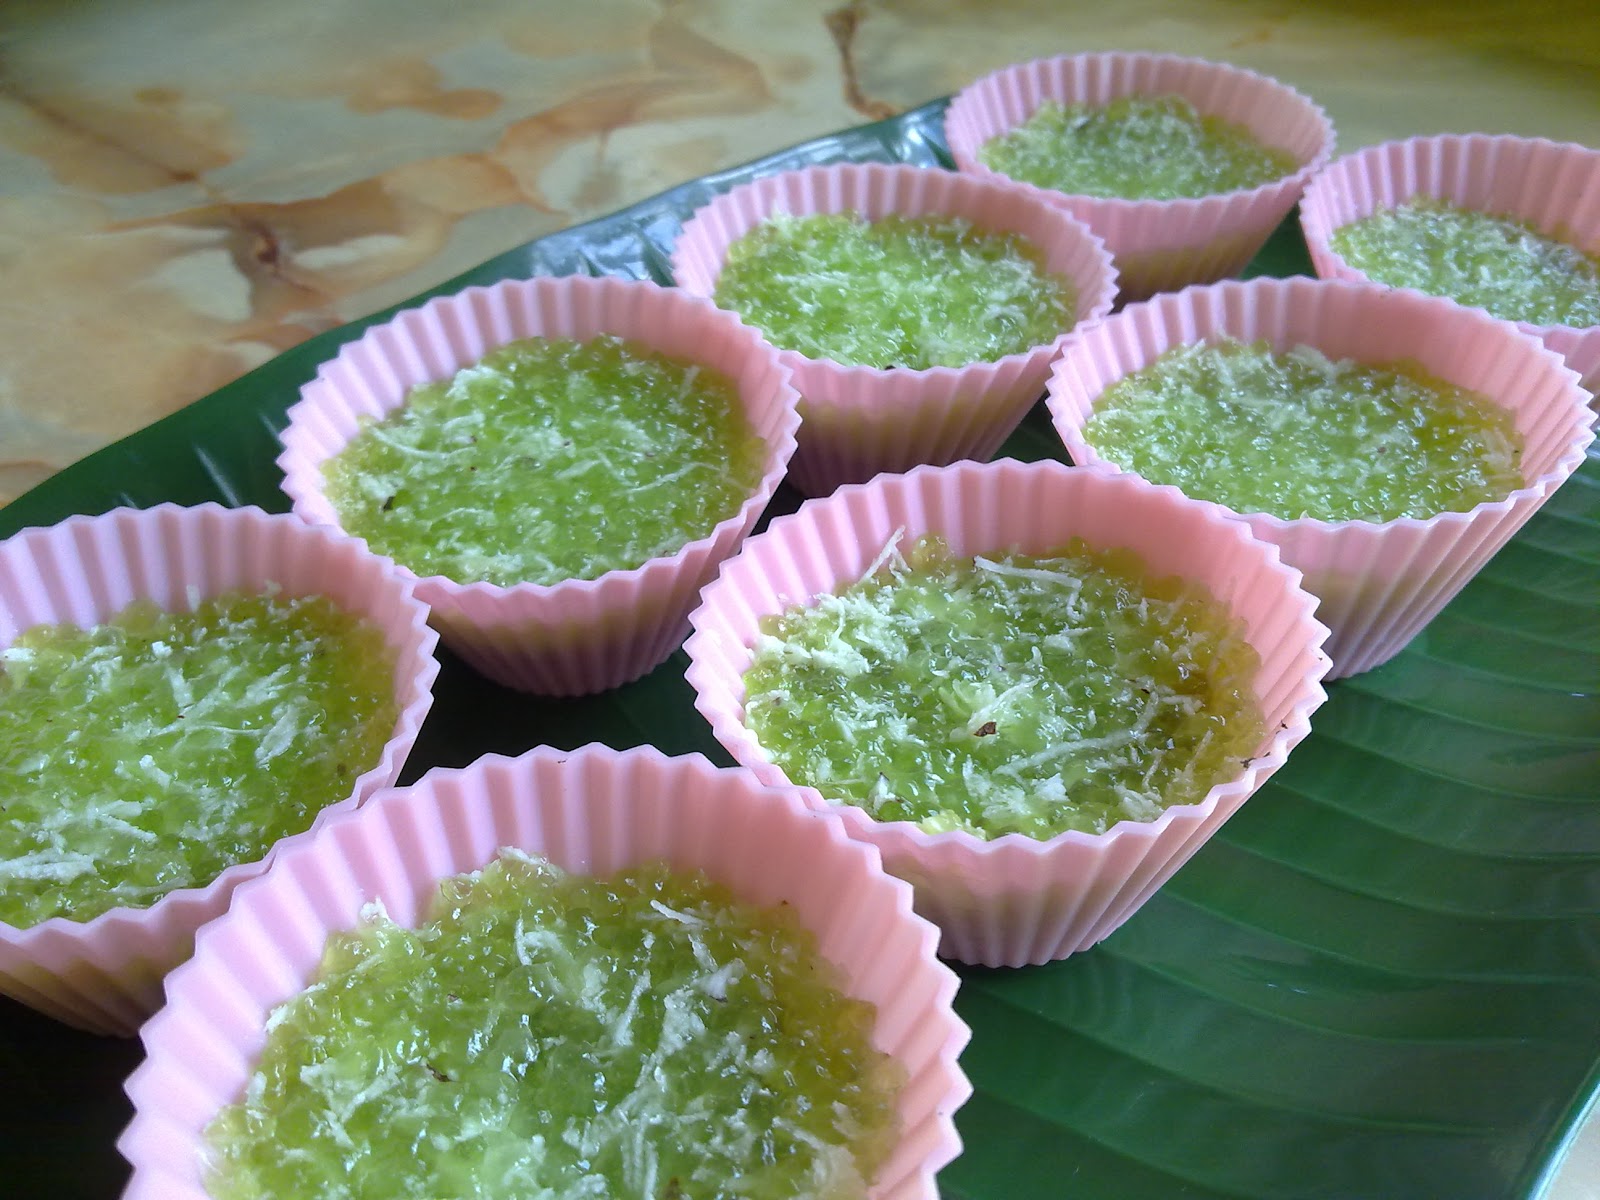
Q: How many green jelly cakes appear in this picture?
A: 8